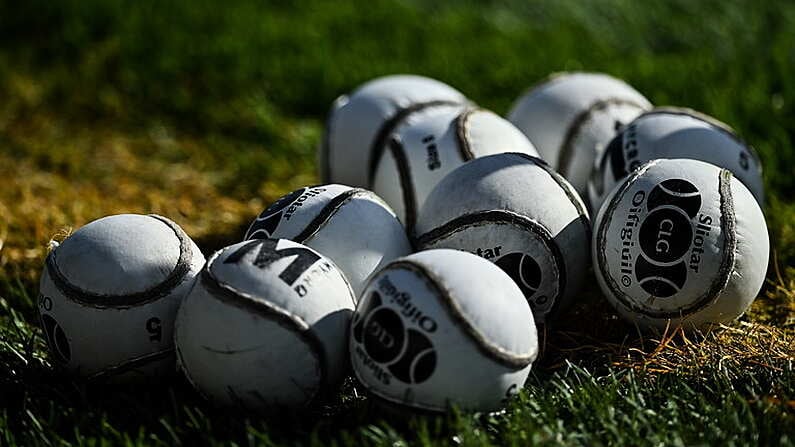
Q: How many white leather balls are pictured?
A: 10